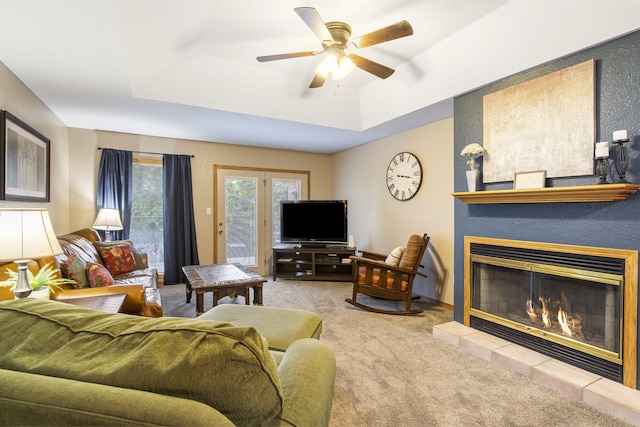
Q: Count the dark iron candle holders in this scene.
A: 2